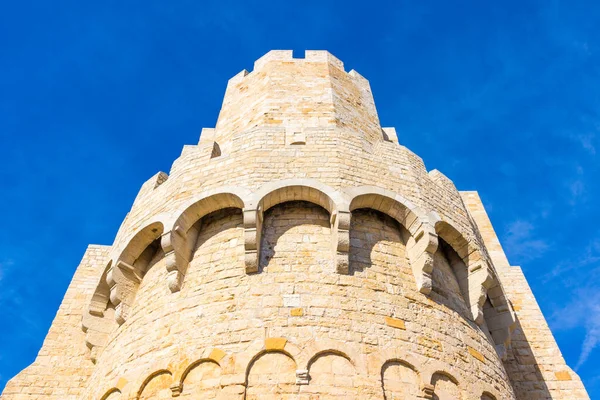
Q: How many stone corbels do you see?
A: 8